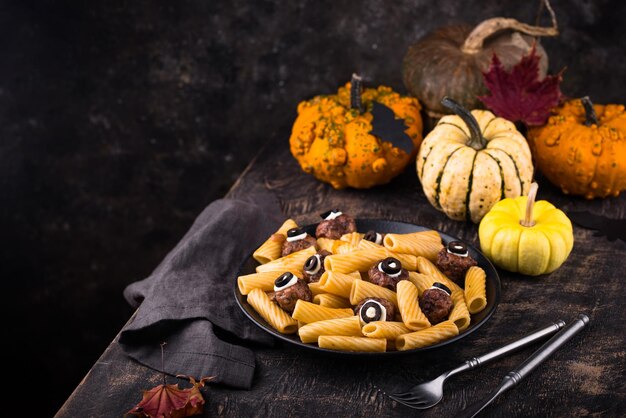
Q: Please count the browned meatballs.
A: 9